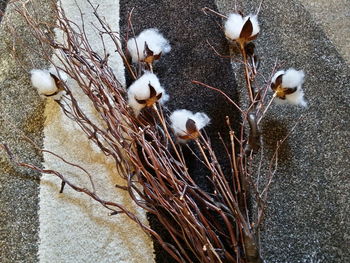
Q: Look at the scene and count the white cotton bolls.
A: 6